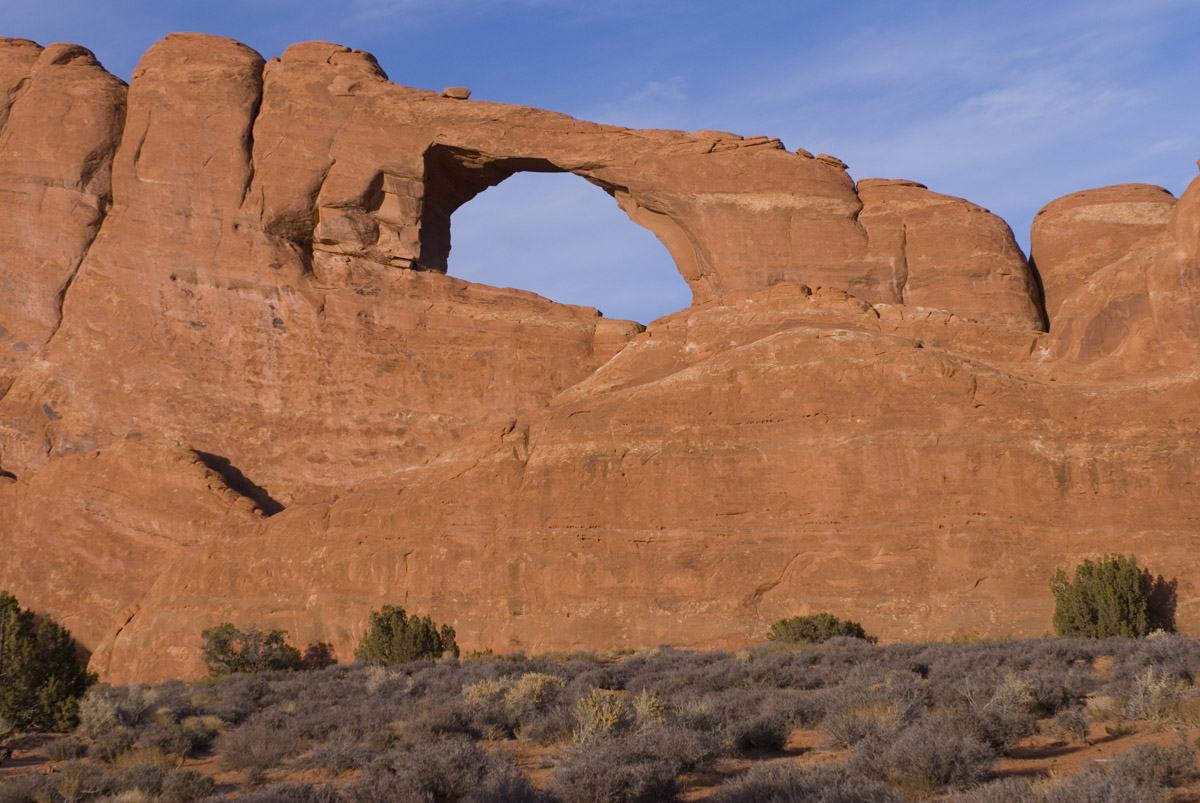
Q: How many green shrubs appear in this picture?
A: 5